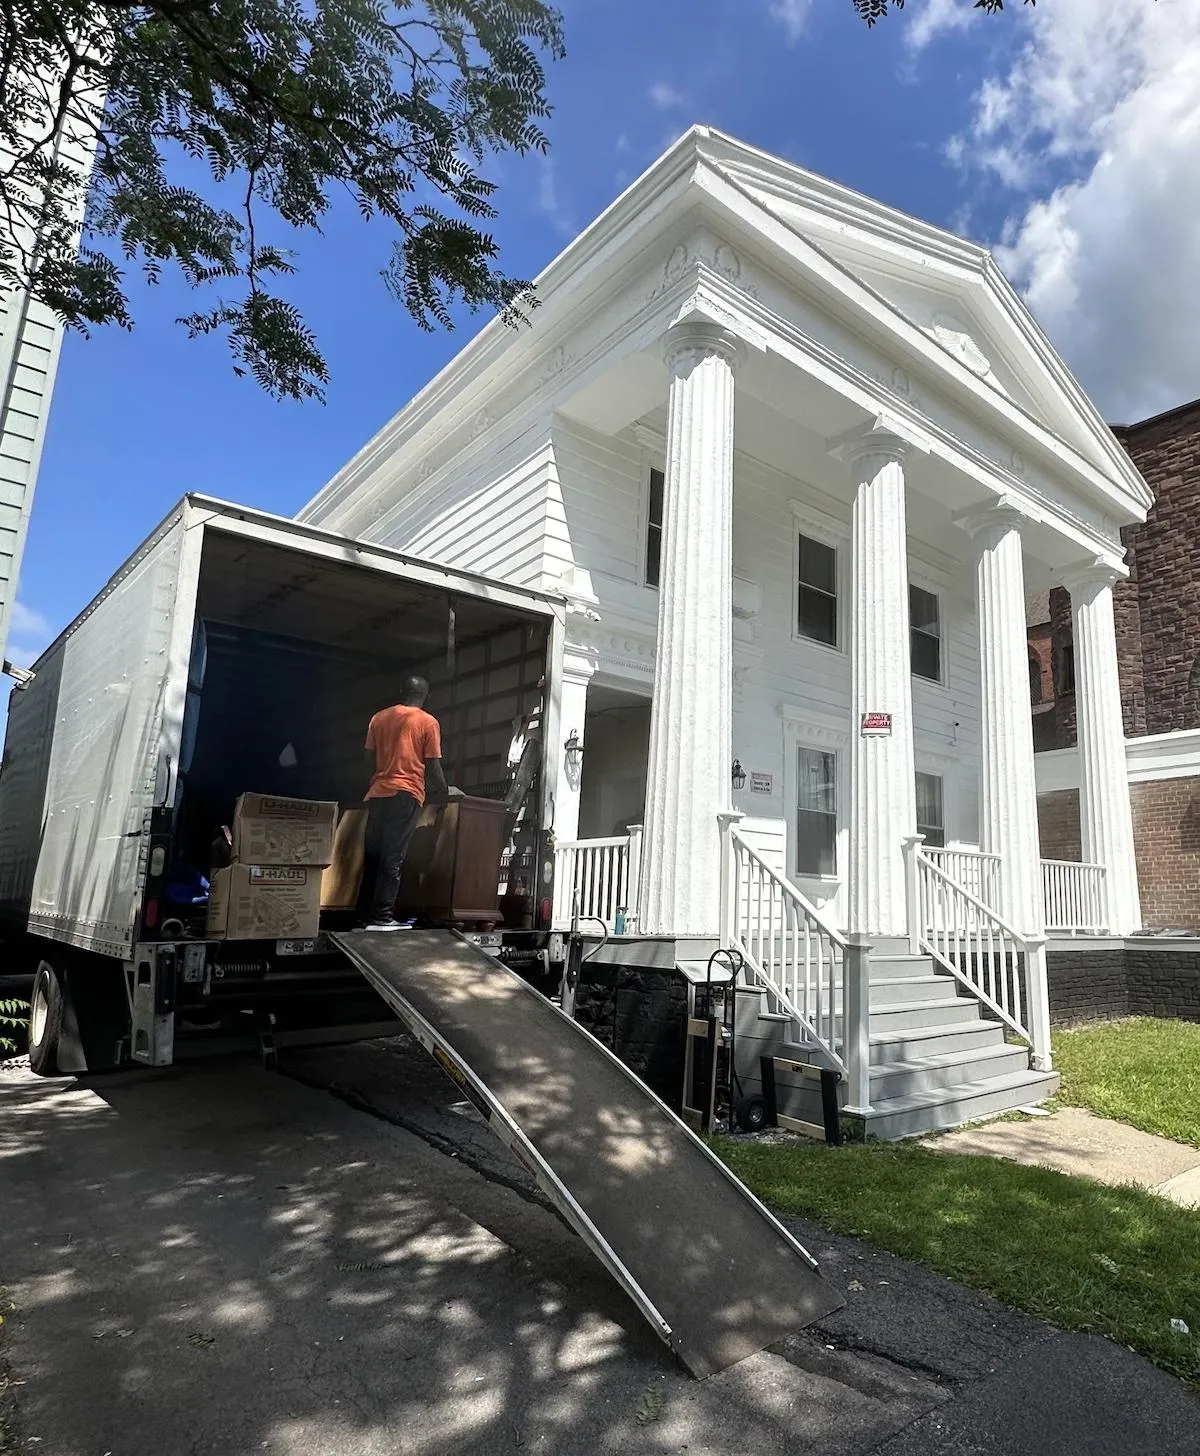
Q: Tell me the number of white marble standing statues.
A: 0